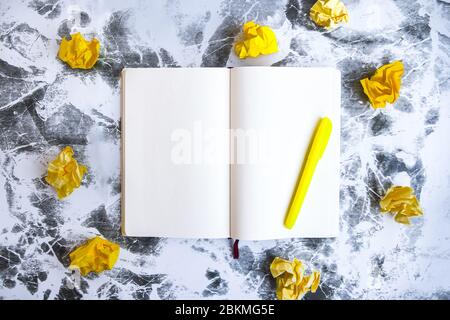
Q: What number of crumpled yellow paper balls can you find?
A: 8